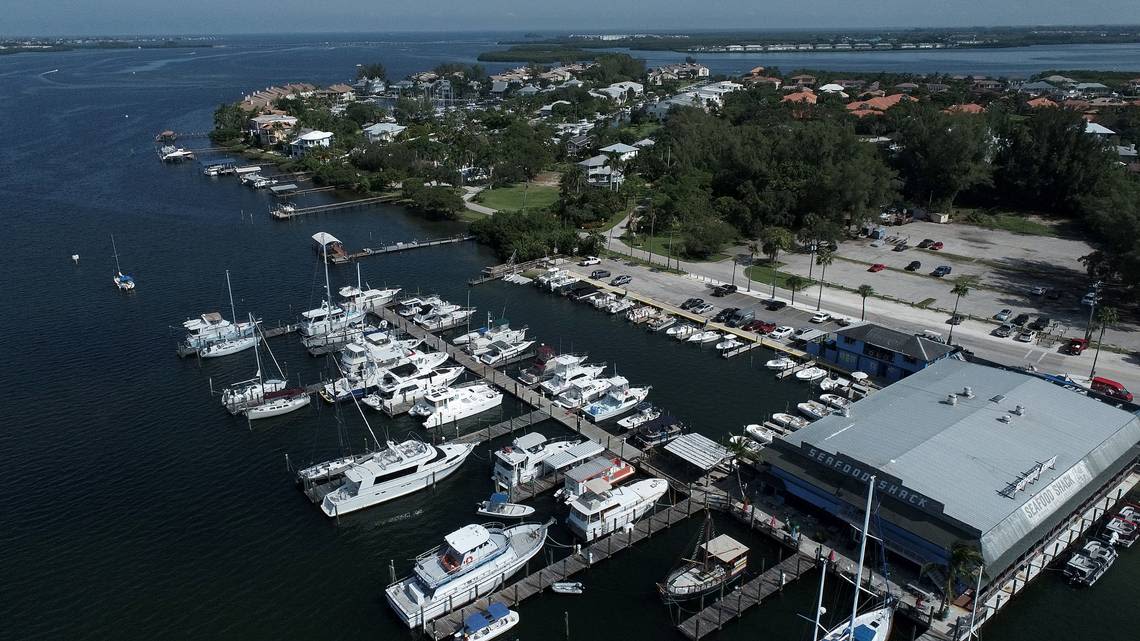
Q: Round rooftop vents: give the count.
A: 4